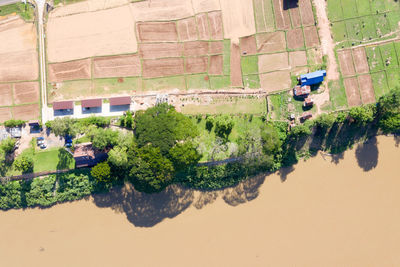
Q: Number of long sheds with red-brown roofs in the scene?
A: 3